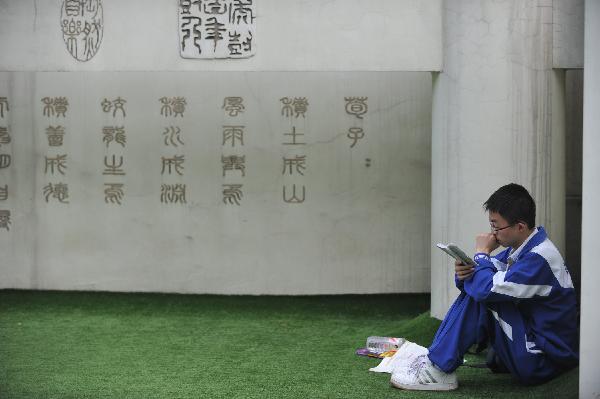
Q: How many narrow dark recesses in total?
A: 1